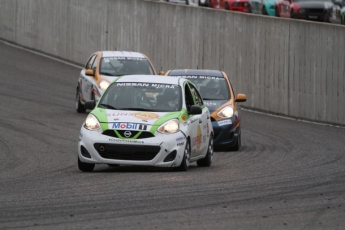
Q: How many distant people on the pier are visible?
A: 0